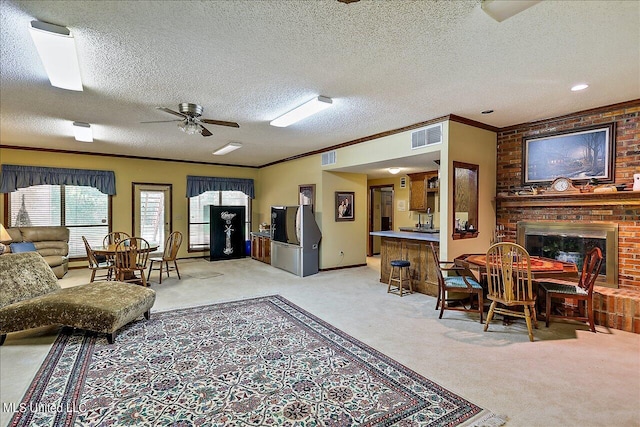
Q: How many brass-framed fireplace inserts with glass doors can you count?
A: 1